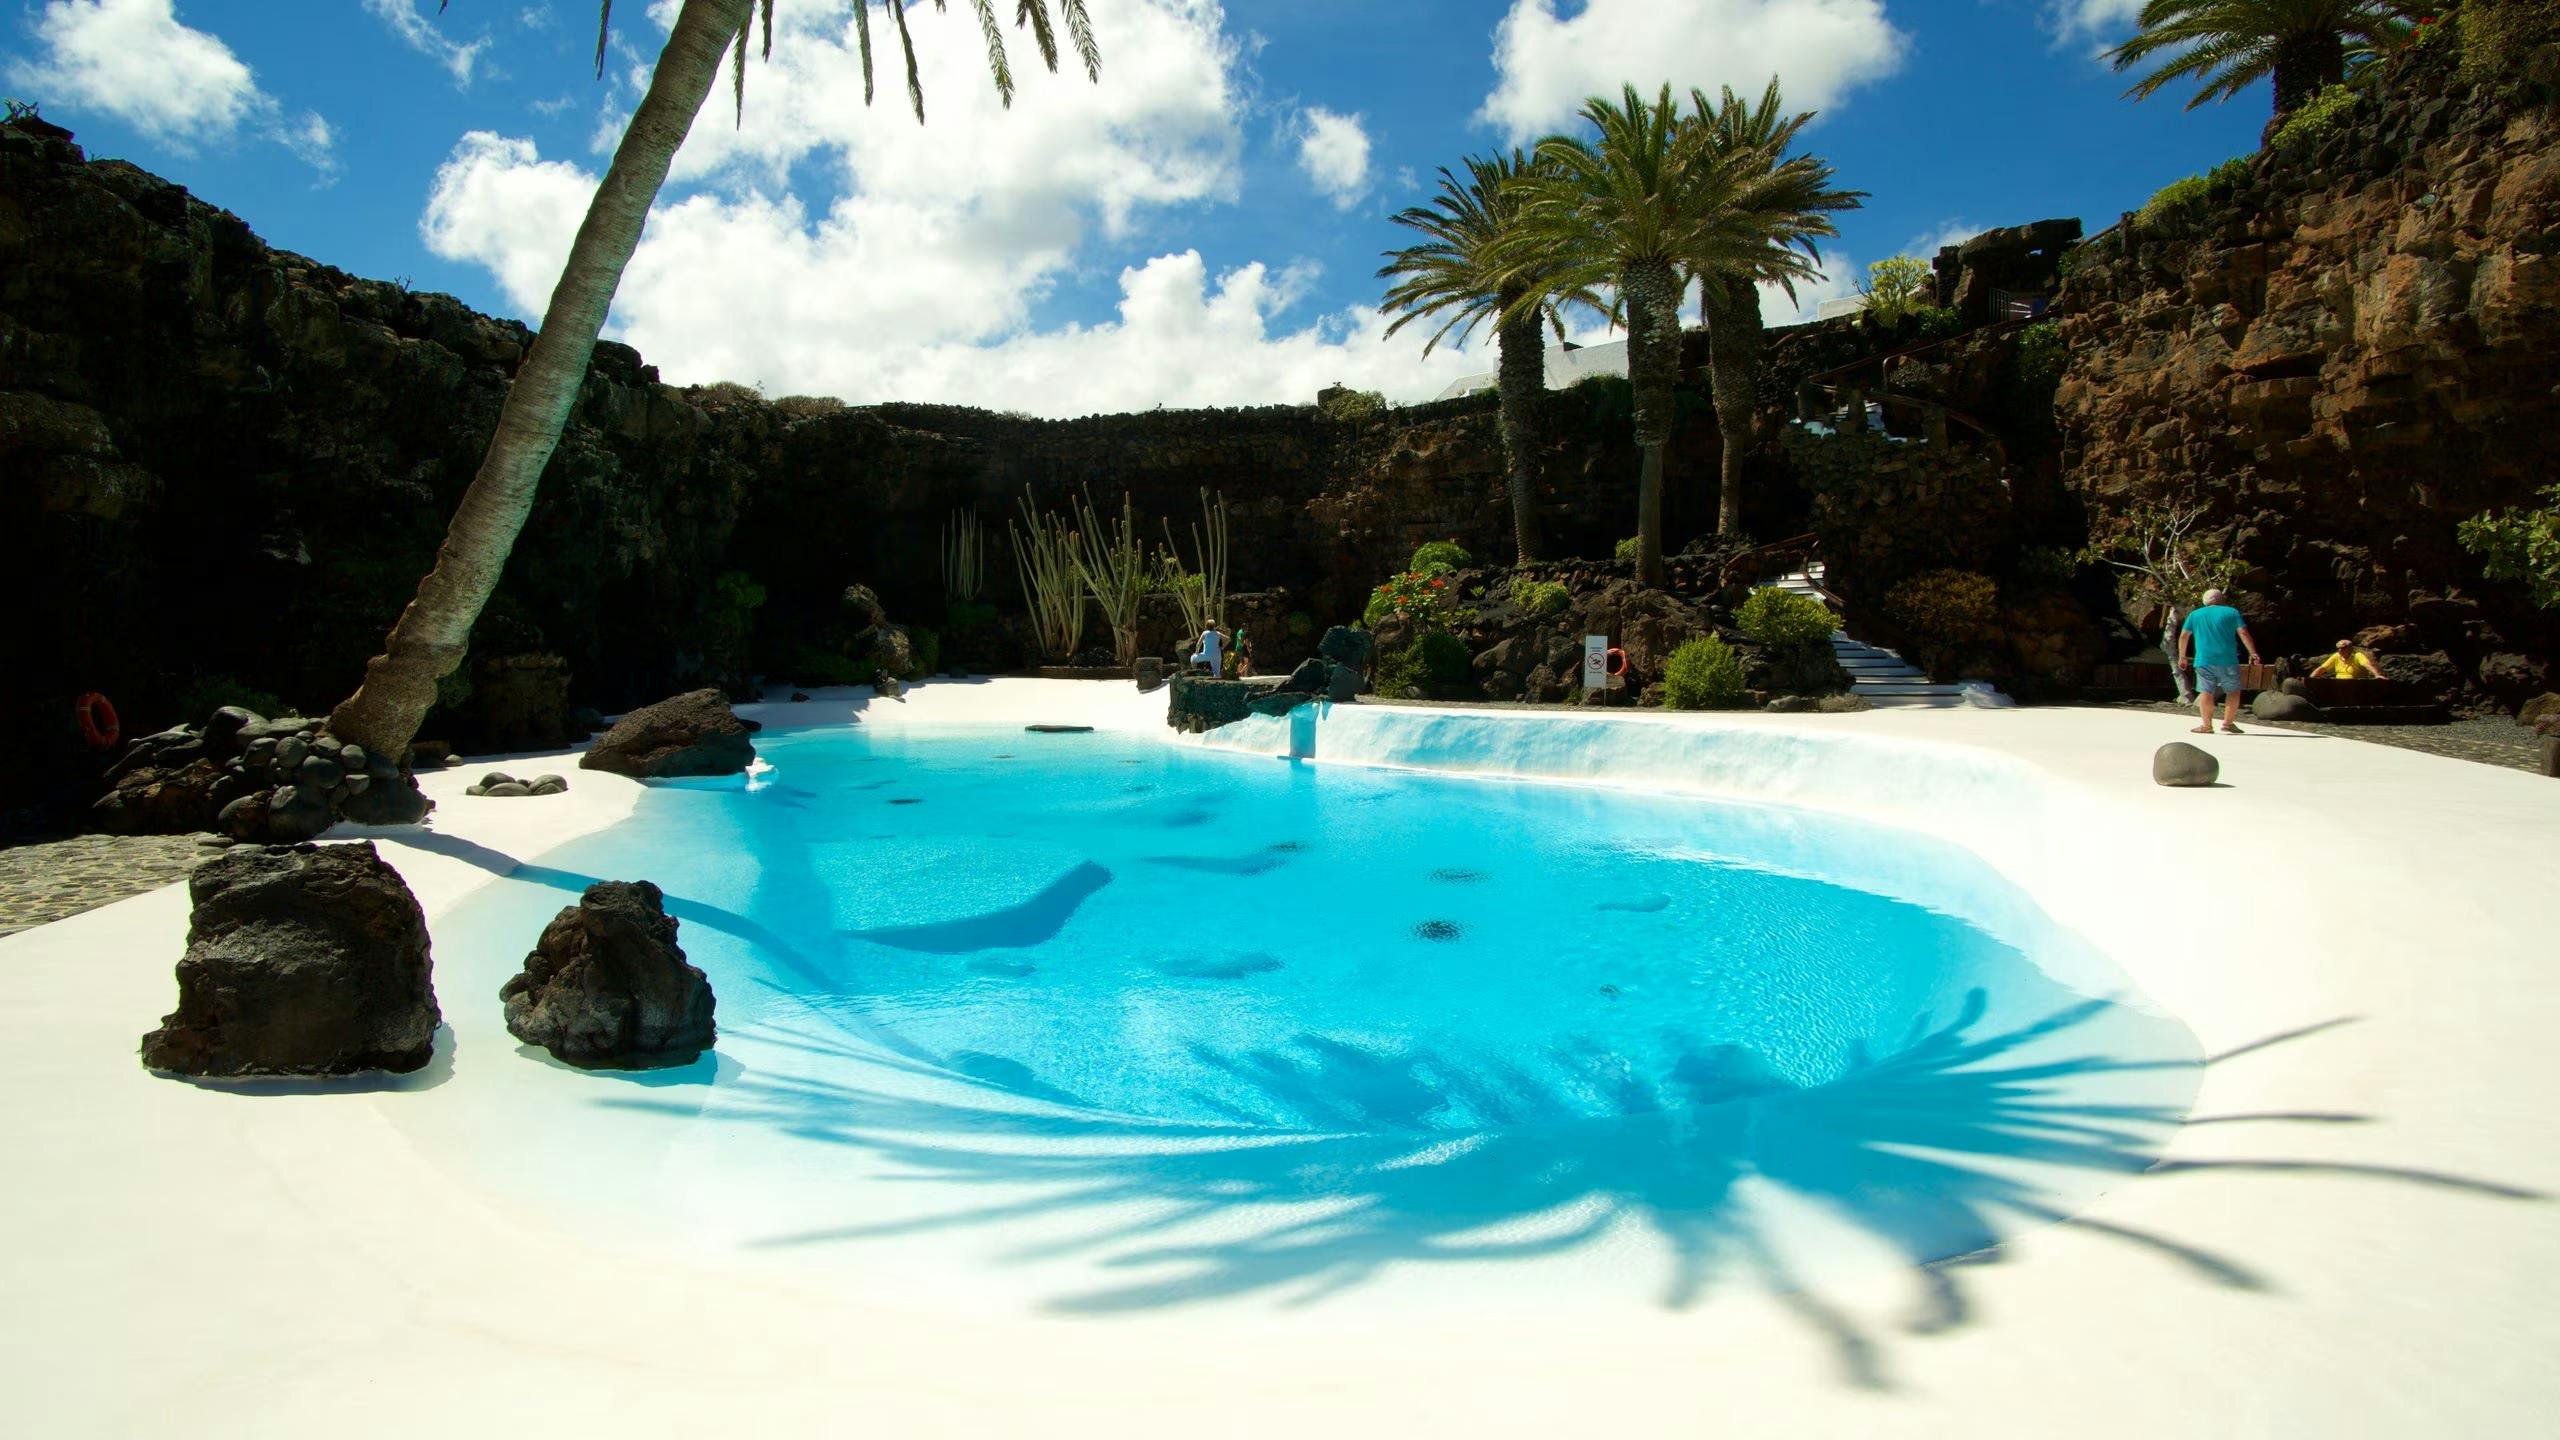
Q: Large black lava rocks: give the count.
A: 3